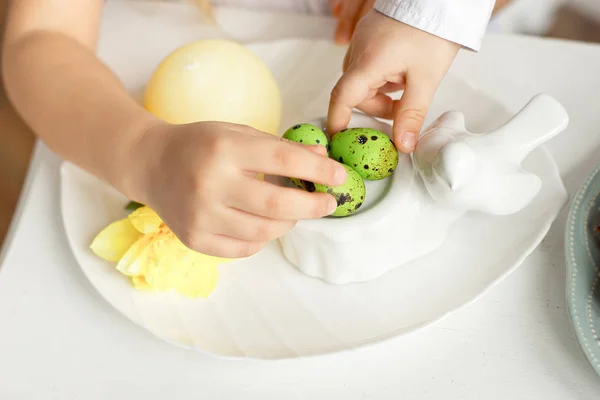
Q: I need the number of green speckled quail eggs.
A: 3